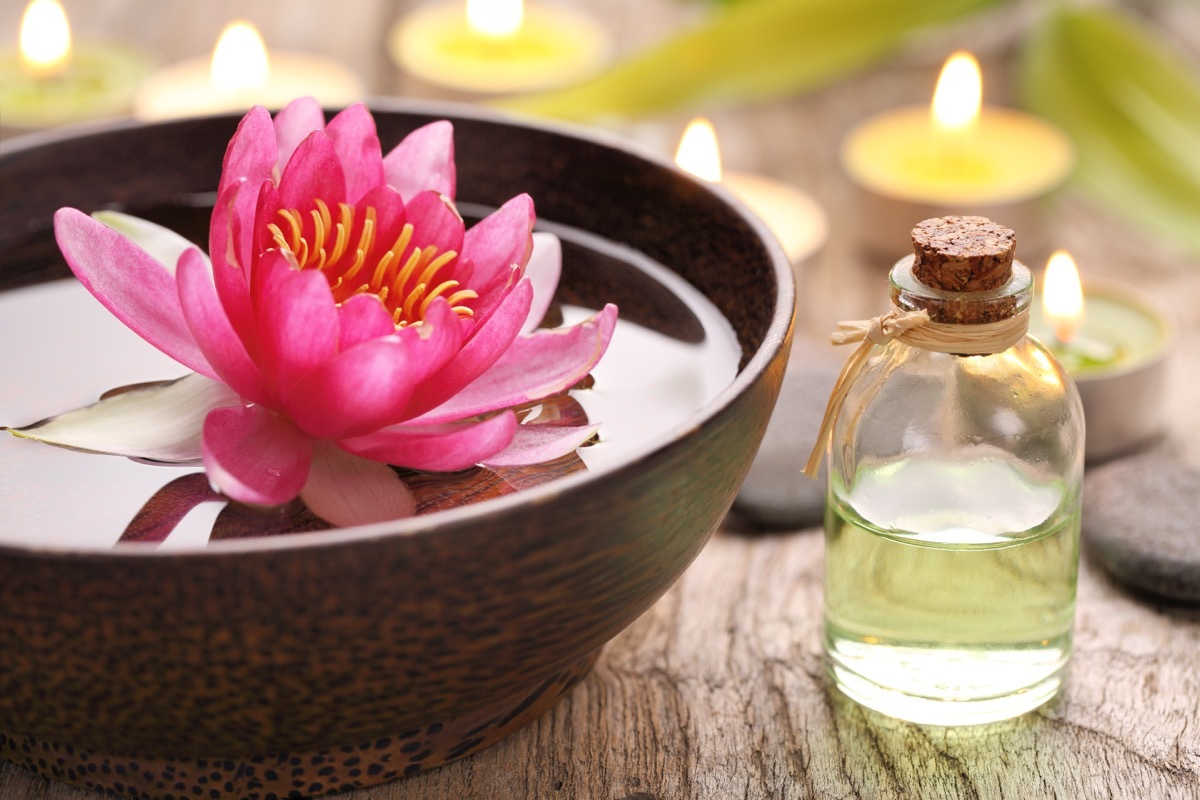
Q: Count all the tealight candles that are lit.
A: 6